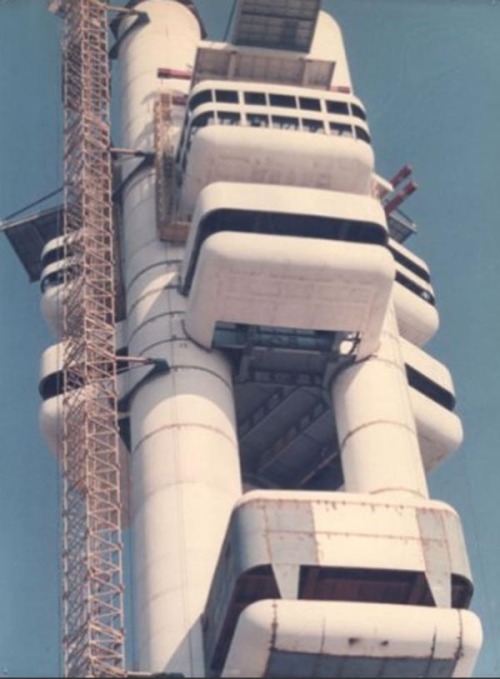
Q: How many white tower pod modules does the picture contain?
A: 7